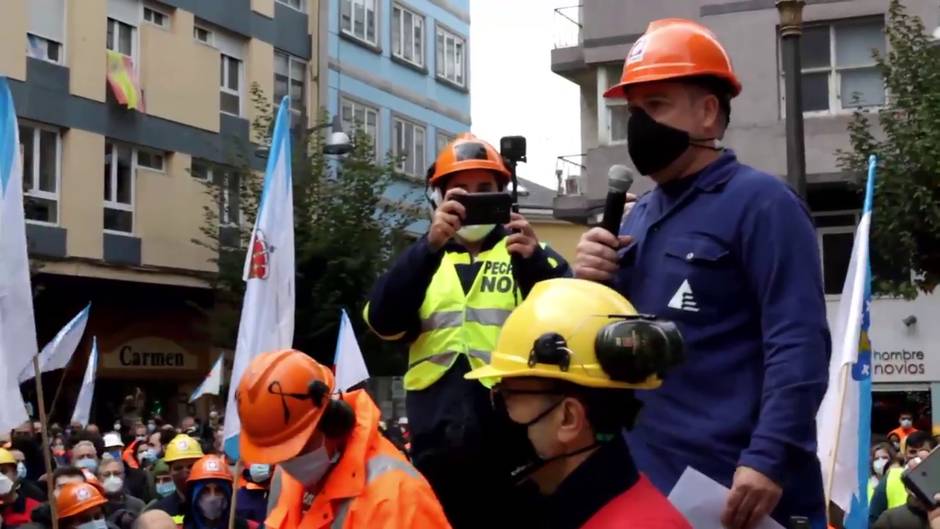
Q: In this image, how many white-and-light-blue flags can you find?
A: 7